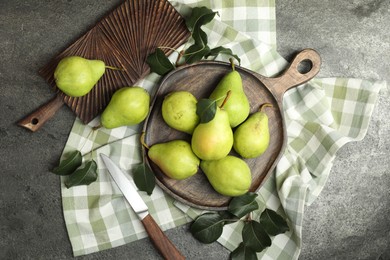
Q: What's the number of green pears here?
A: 8